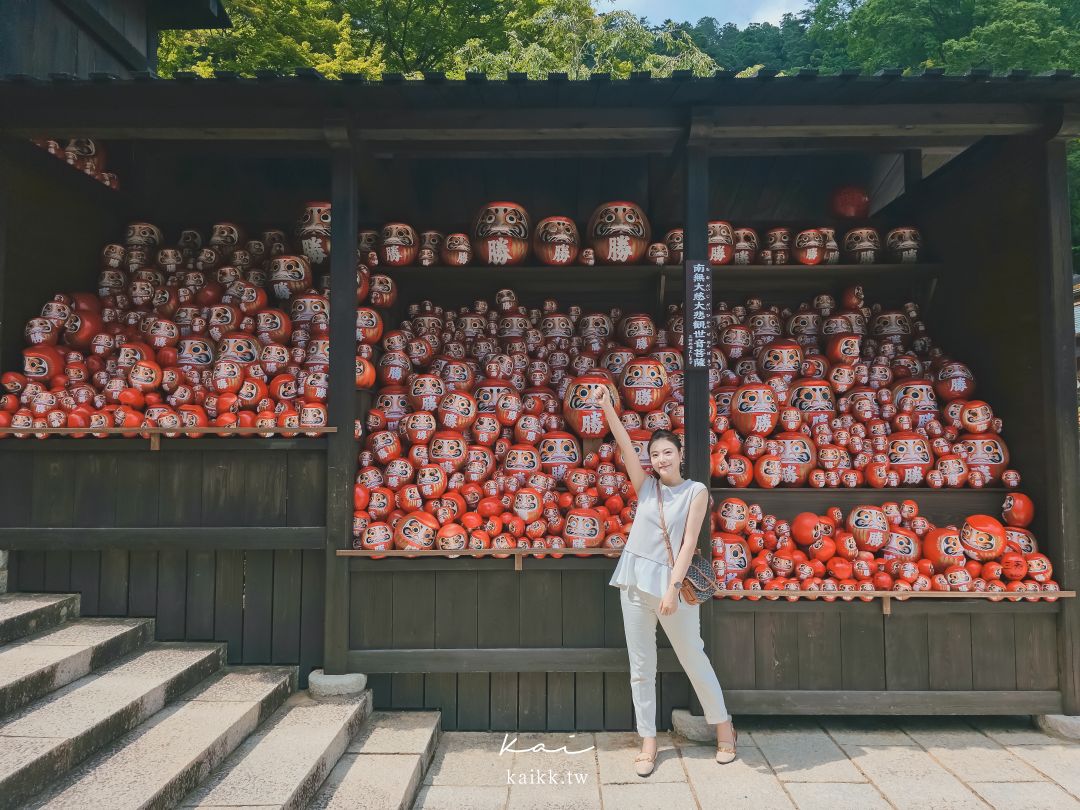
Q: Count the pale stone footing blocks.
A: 3